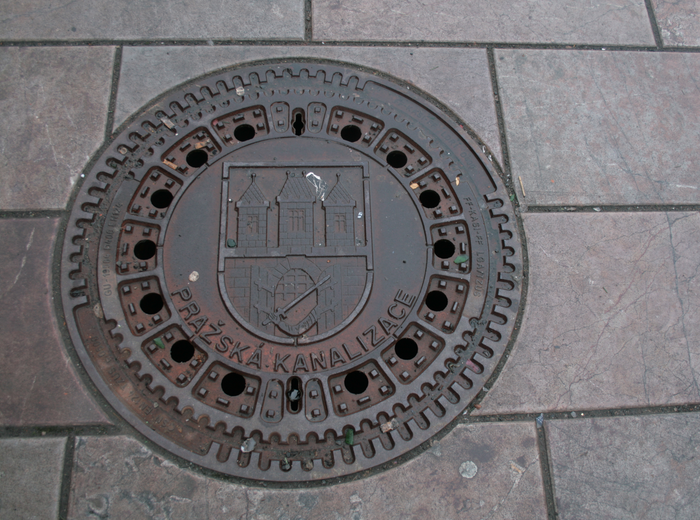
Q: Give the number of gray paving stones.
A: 11